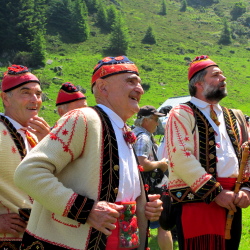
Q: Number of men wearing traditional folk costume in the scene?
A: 4